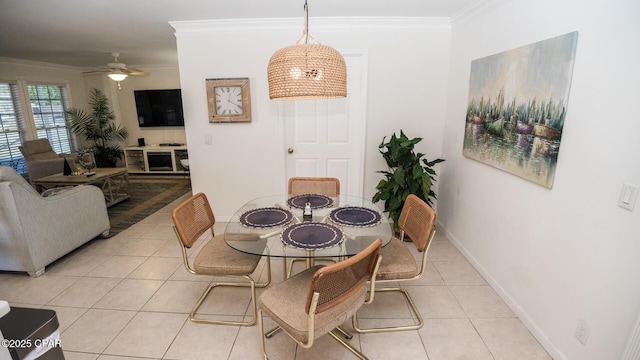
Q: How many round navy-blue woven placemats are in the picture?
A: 4